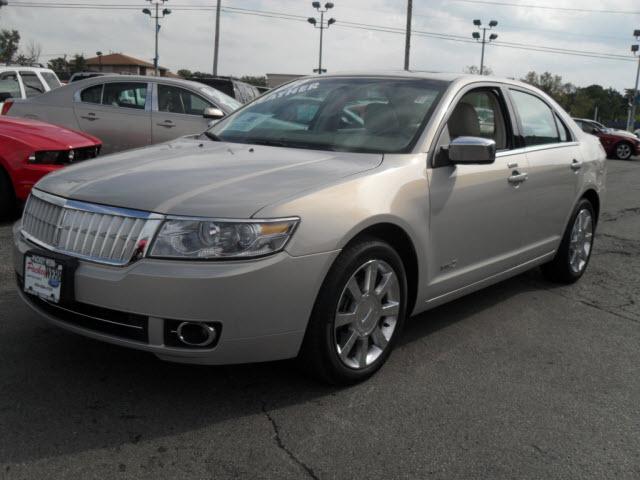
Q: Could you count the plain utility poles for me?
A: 2